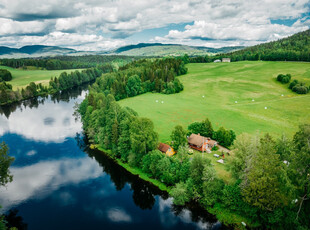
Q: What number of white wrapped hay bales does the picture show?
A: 7